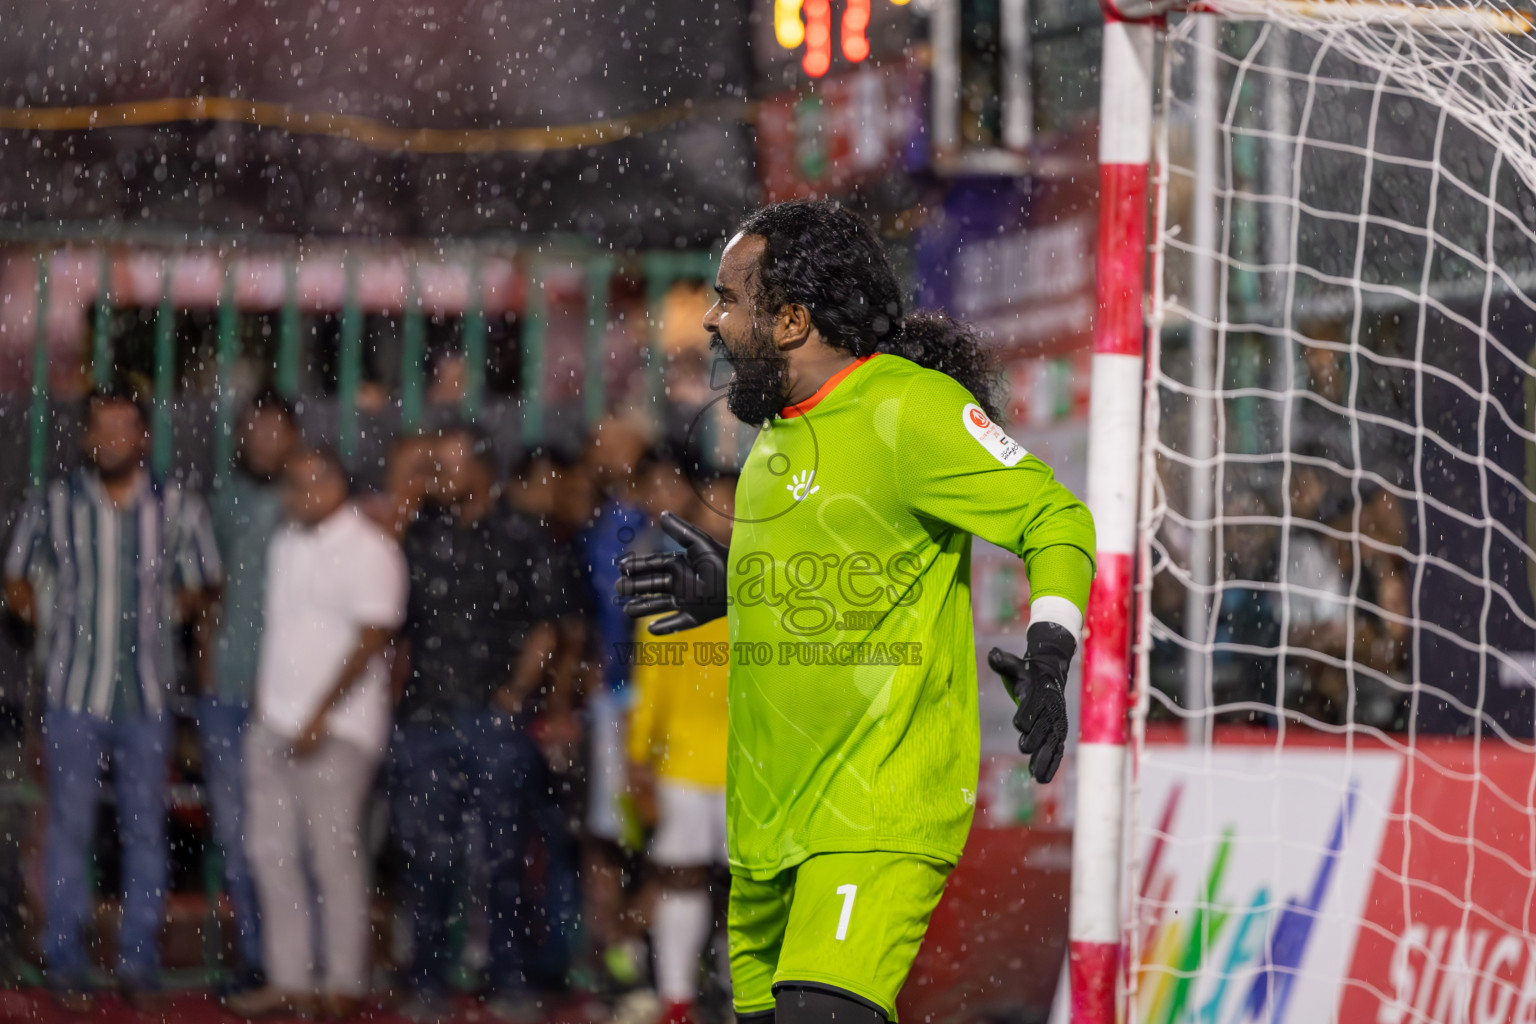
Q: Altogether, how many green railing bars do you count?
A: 11